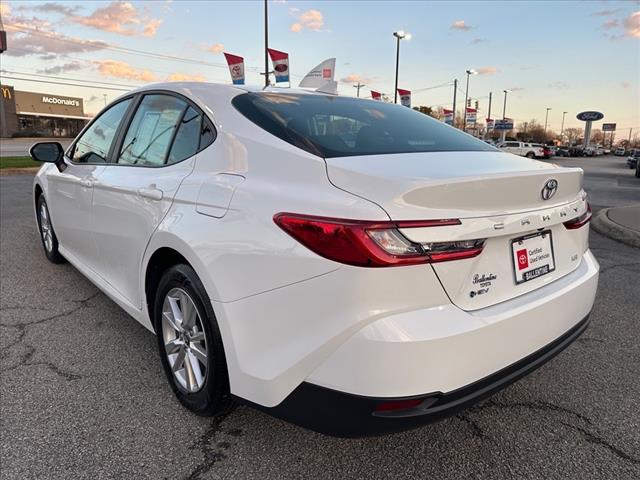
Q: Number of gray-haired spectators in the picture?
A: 0